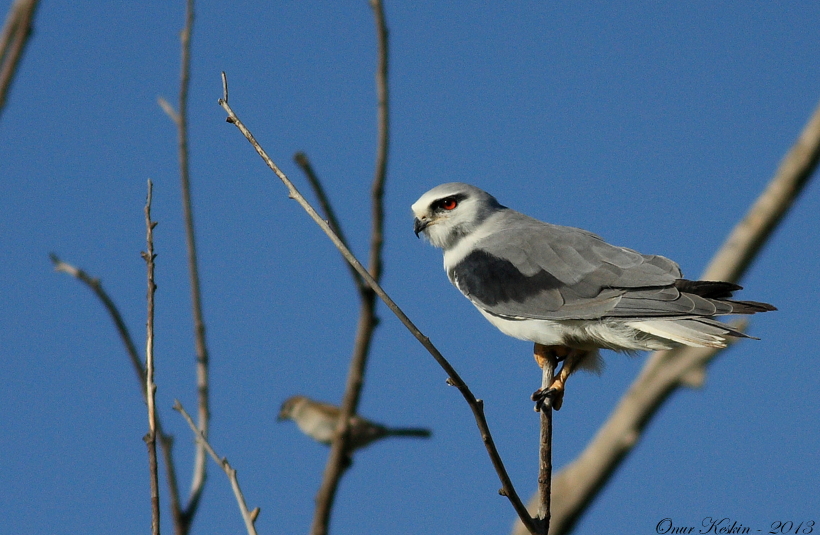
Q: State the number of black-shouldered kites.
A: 1